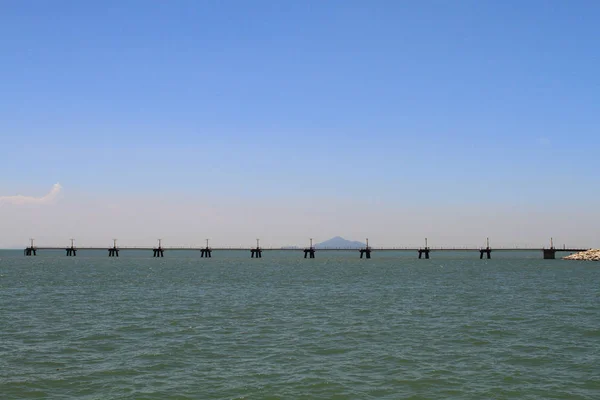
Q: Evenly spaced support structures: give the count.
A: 11